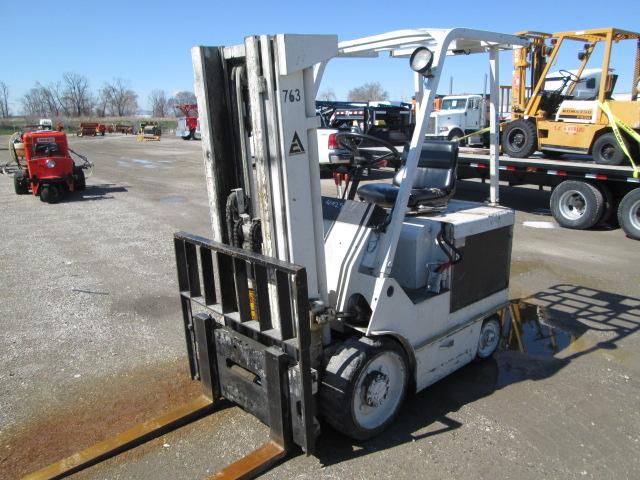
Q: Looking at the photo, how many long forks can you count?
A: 2